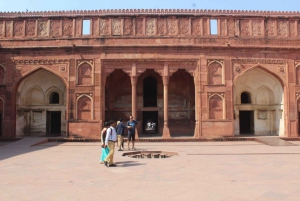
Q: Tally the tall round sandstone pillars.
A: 2